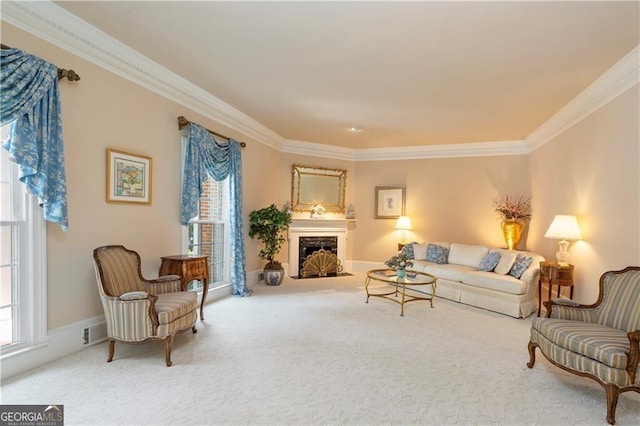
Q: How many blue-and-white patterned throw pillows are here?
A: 4